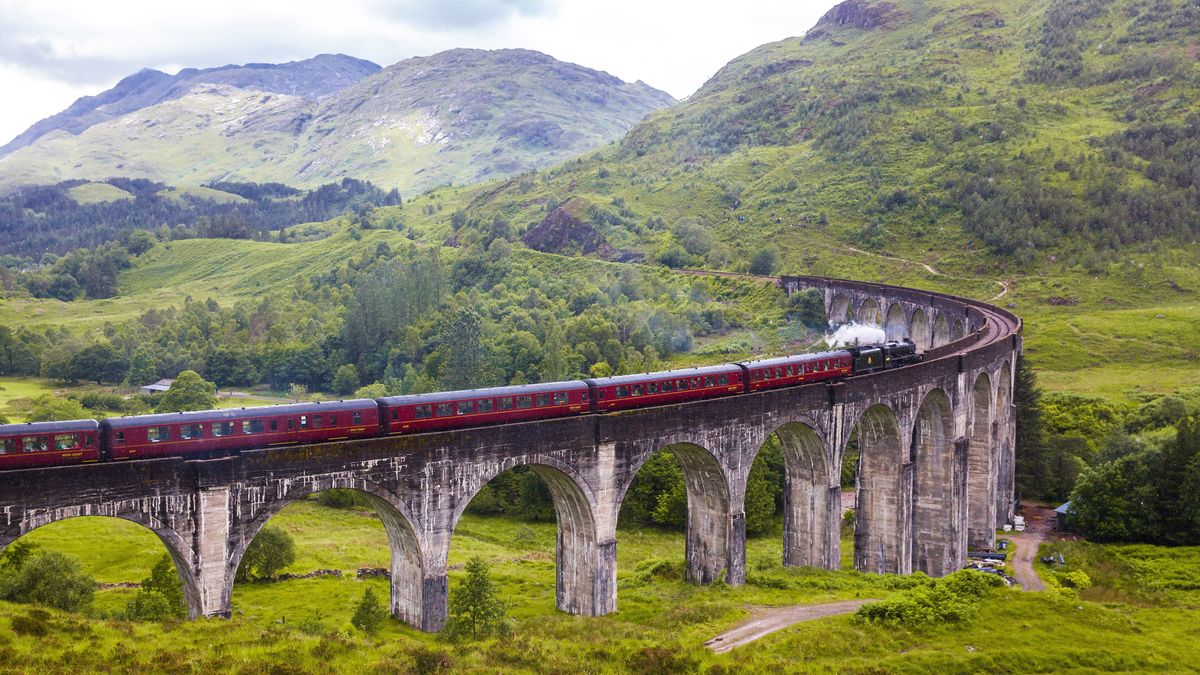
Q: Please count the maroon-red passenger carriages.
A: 5